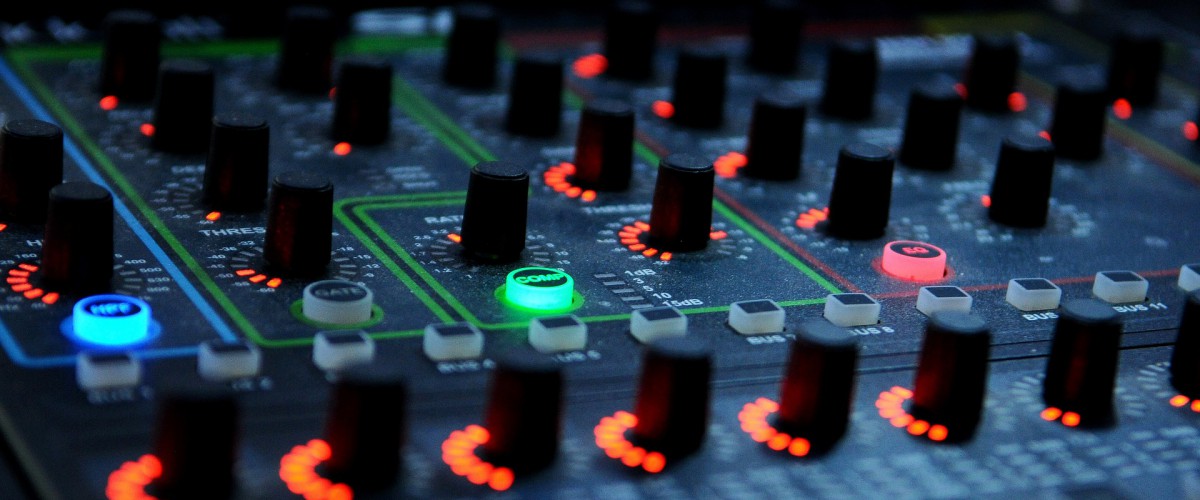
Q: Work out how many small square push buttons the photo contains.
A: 12